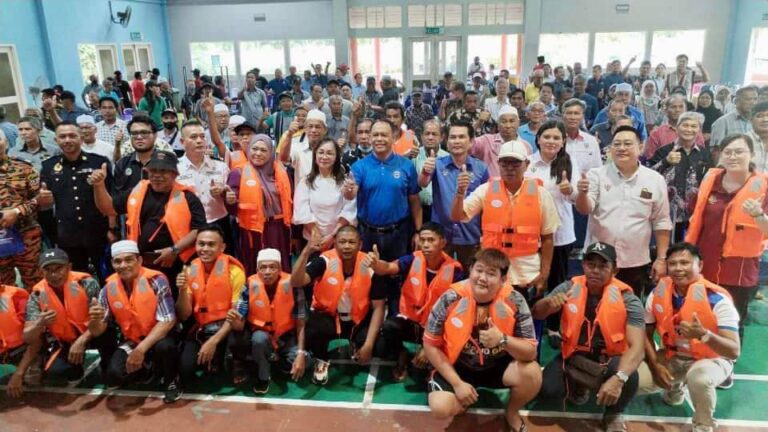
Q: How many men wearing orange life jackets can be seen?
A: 14